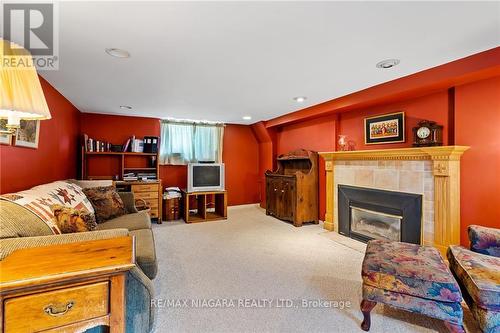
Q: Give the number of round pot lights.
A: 5